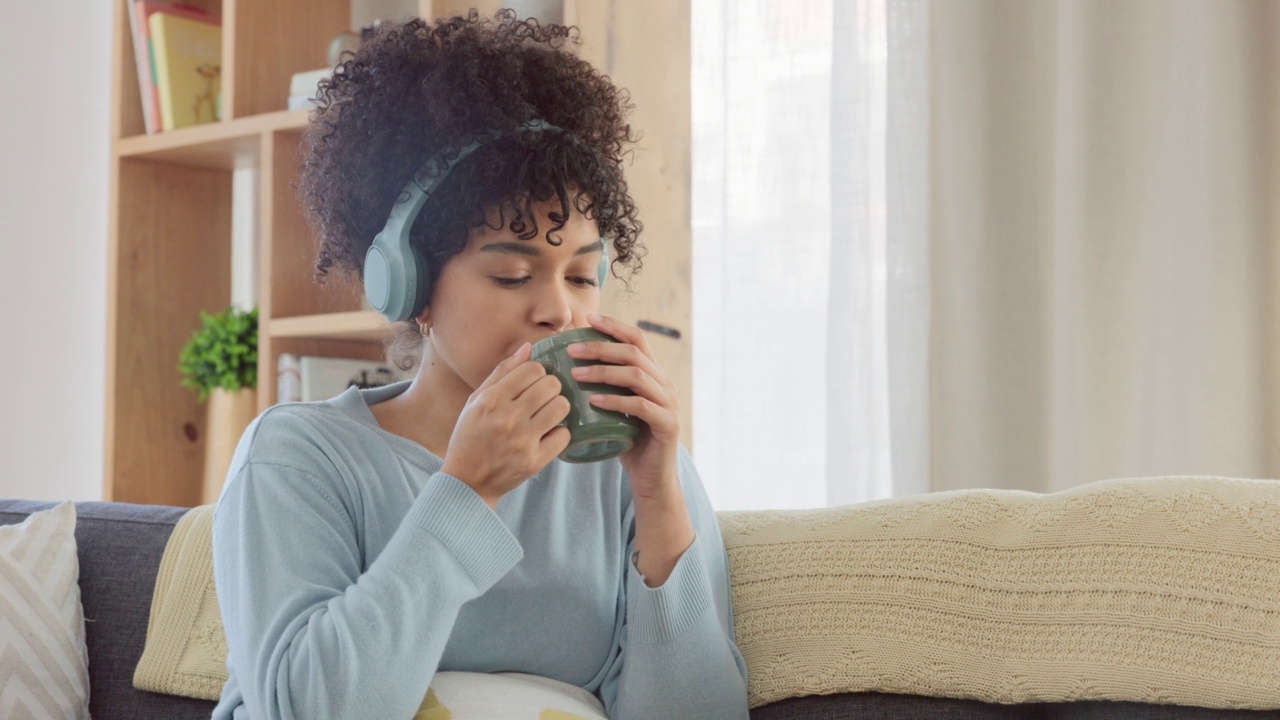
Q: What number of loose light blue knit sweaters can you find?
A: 1